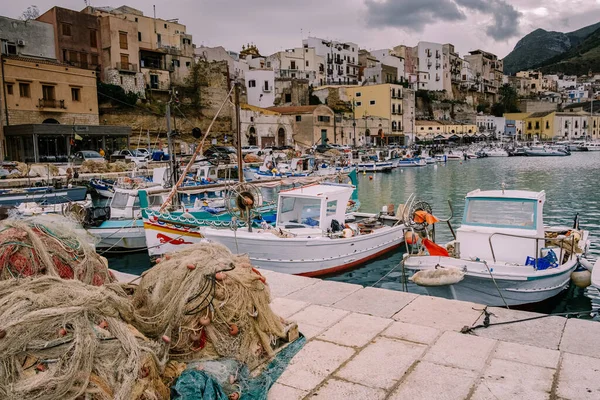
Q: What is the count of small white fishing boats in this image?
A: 2